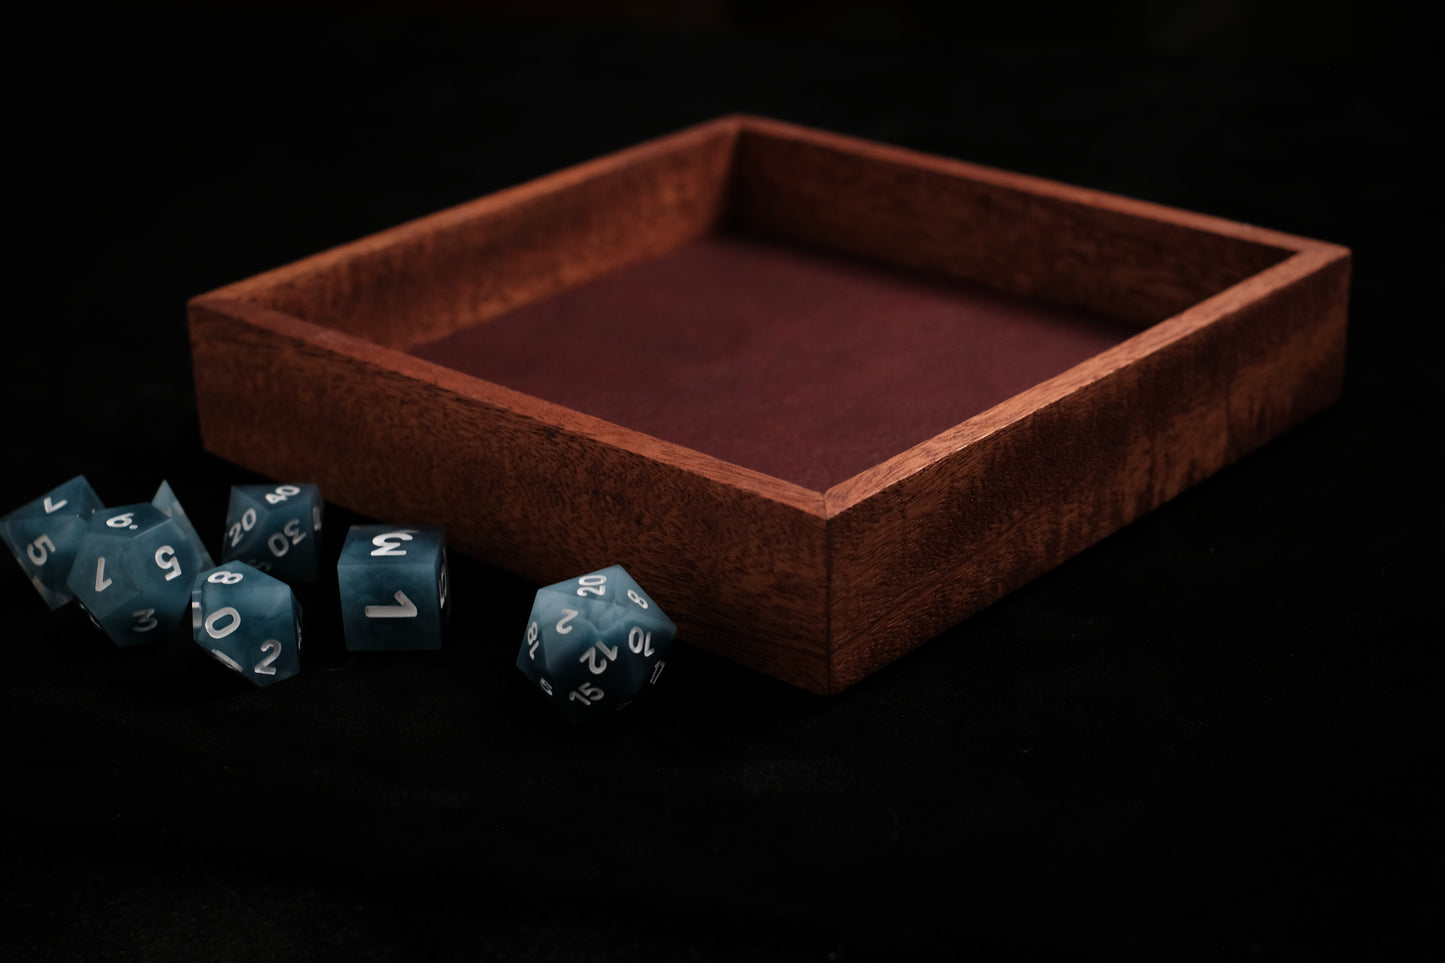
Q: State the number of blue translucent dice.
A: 7